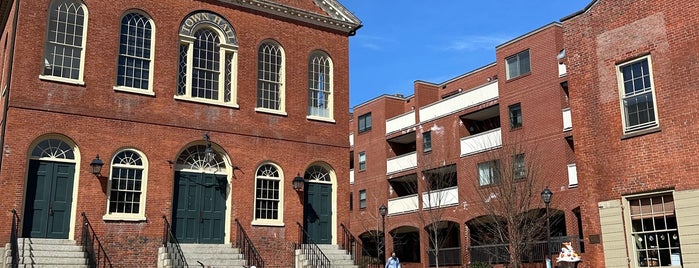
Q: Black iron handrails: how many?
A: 6